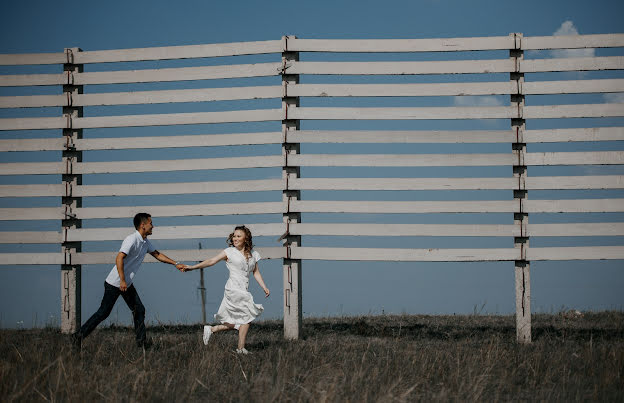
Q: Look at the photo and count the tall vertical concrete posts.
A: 3